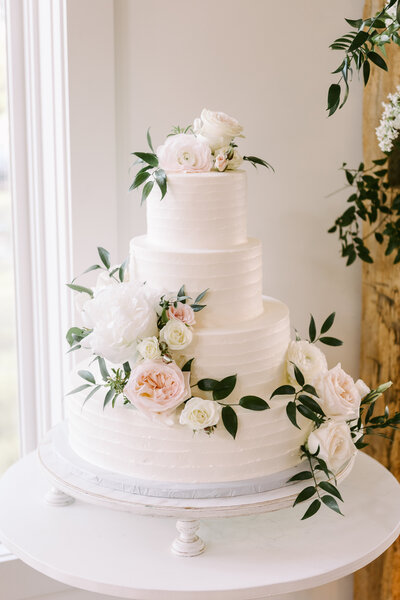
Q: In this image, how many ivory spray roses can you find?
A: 3